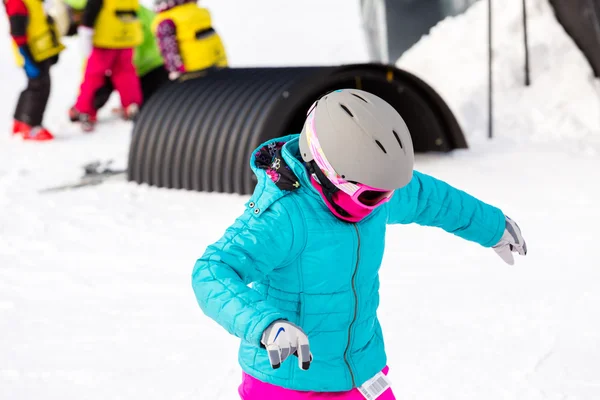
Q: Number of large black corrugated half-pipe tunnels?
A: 1